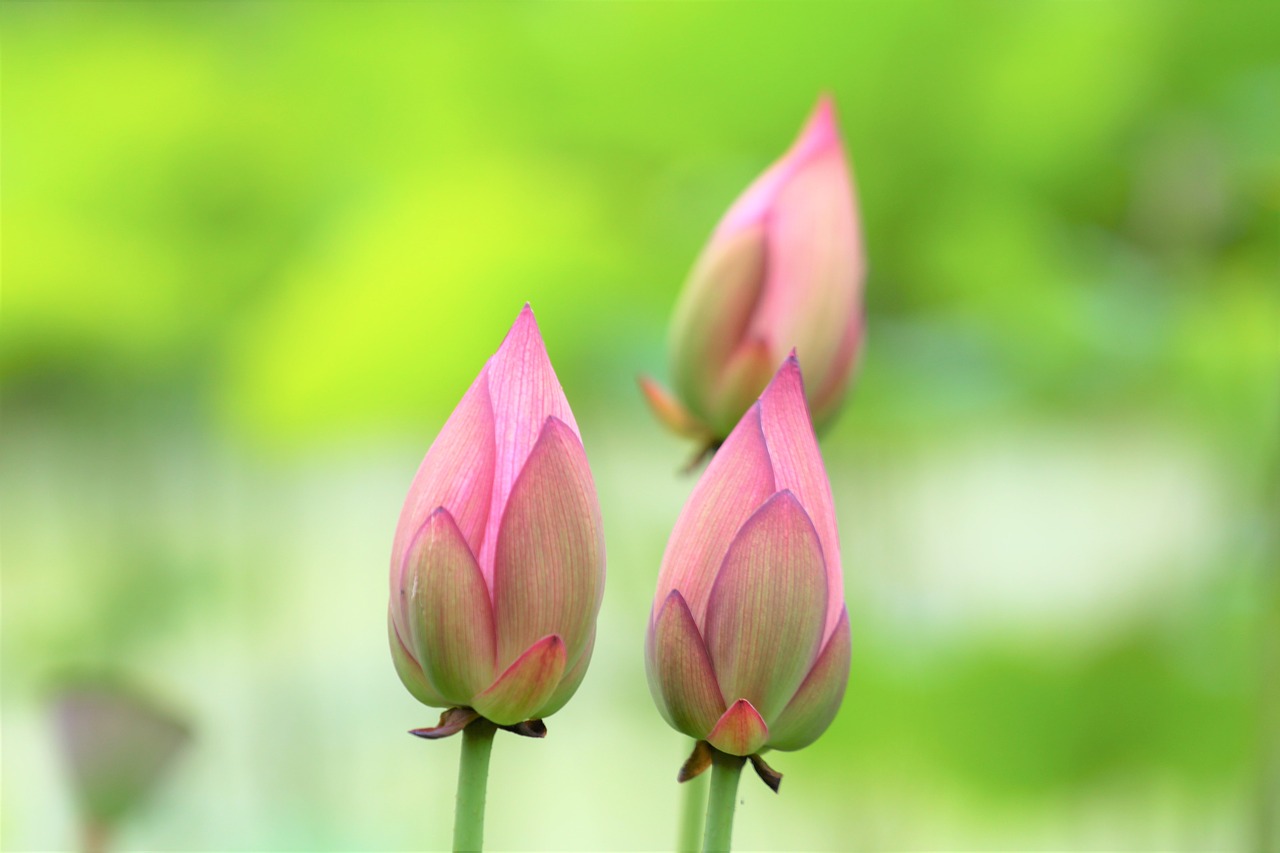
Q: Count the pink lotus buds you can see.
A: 3